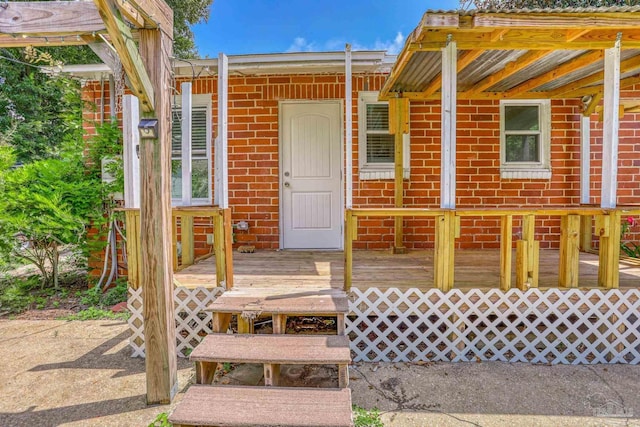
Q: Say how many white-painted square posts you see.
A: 7